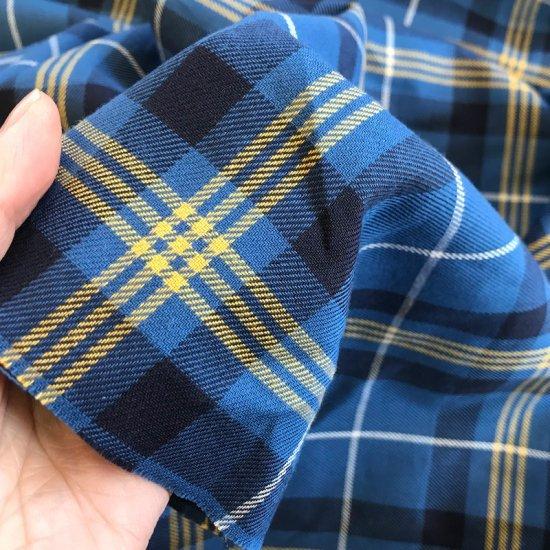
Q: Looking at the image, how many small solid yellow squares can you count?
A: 9